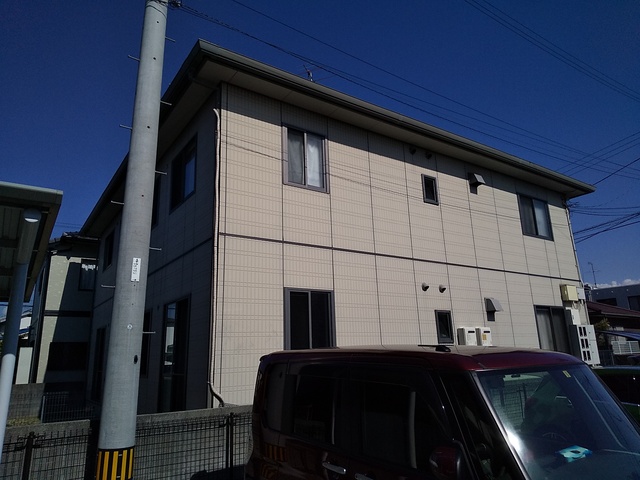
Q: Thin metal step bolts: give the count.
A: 9